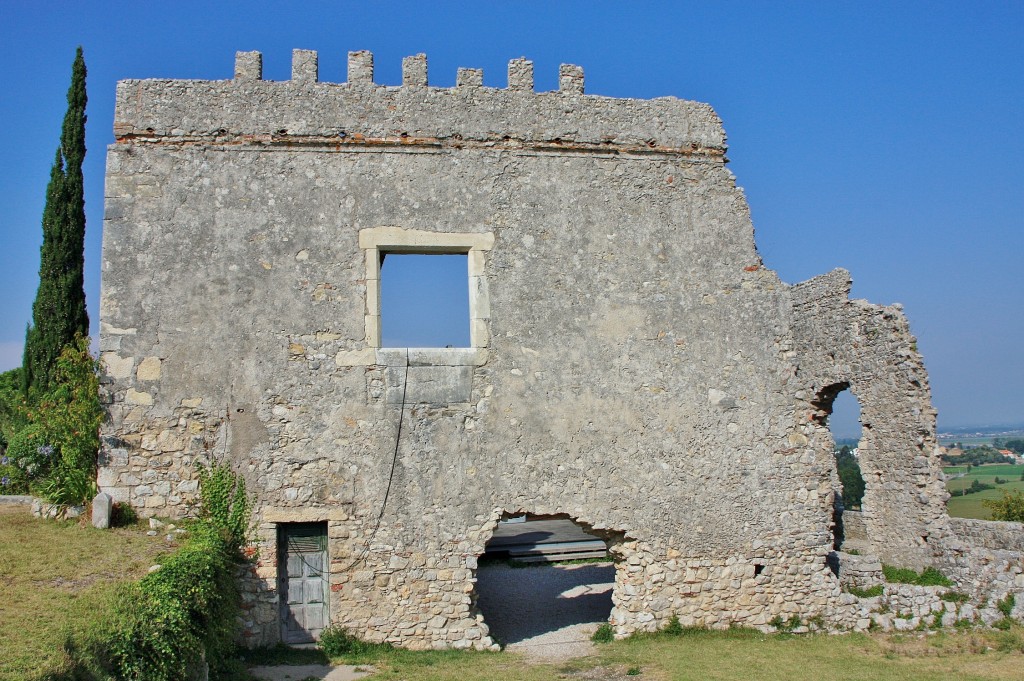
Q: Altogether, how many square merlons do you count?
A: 7